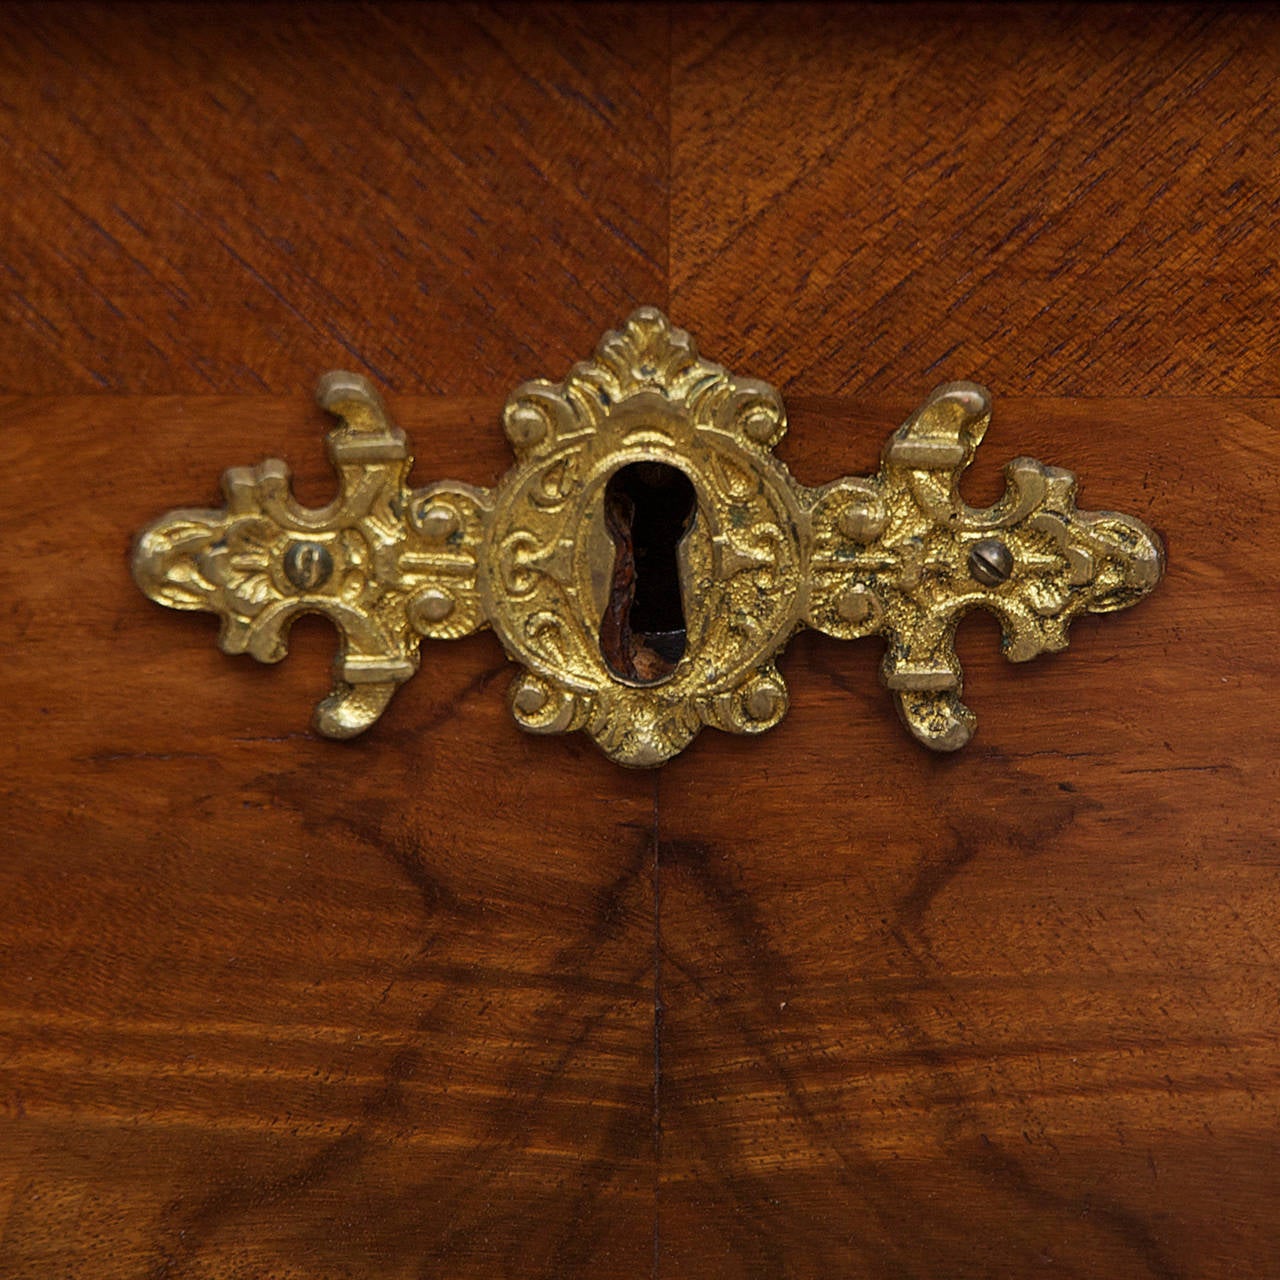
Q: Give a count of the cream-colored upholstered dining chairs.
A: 0